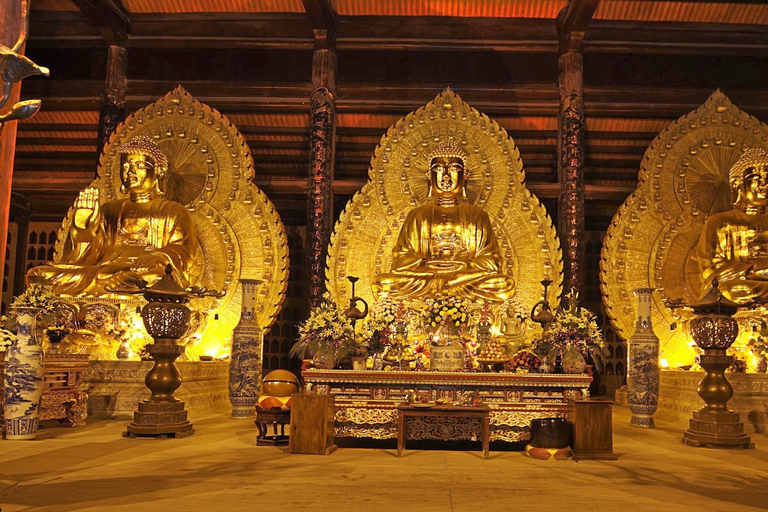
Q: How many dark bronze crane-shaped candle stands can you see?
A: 2